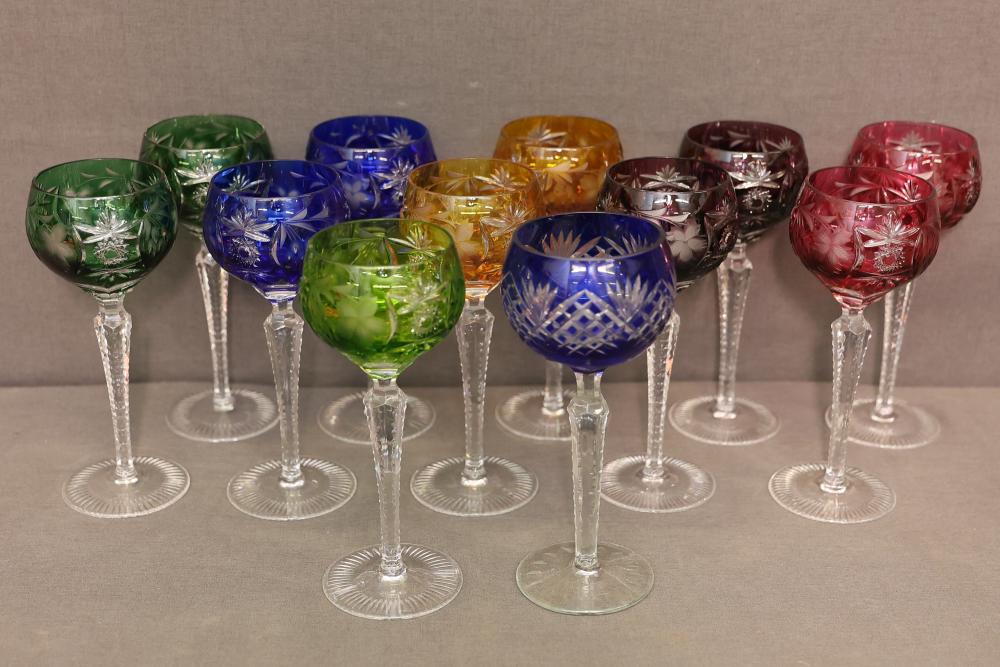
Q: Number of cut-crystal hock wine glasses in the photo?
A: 12